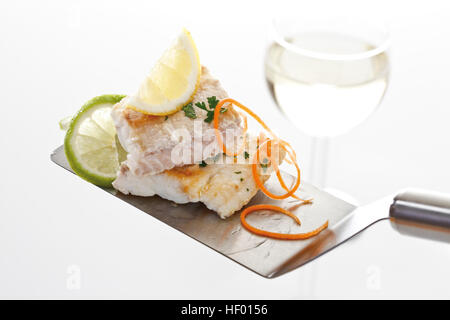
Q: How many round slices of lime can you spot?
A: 1